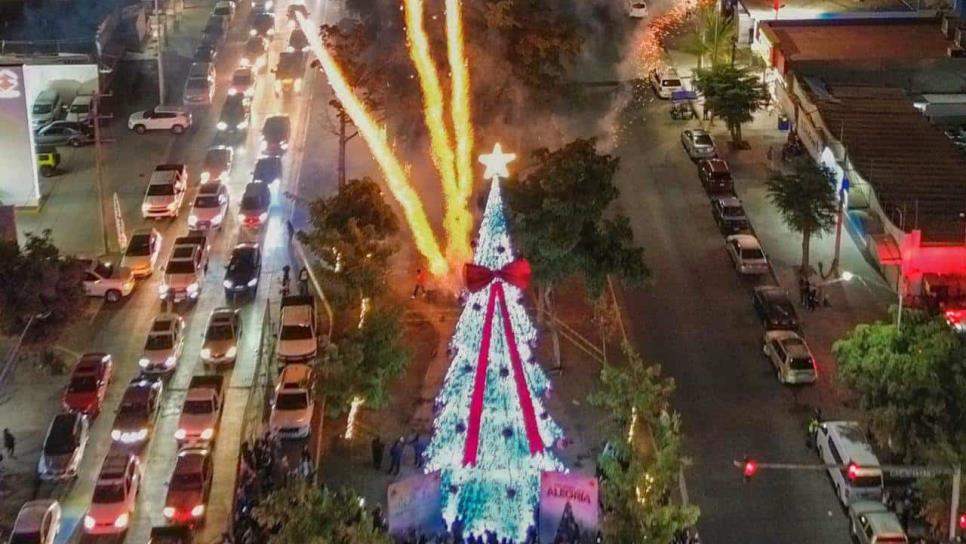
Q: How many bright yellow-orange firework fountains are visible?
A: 3